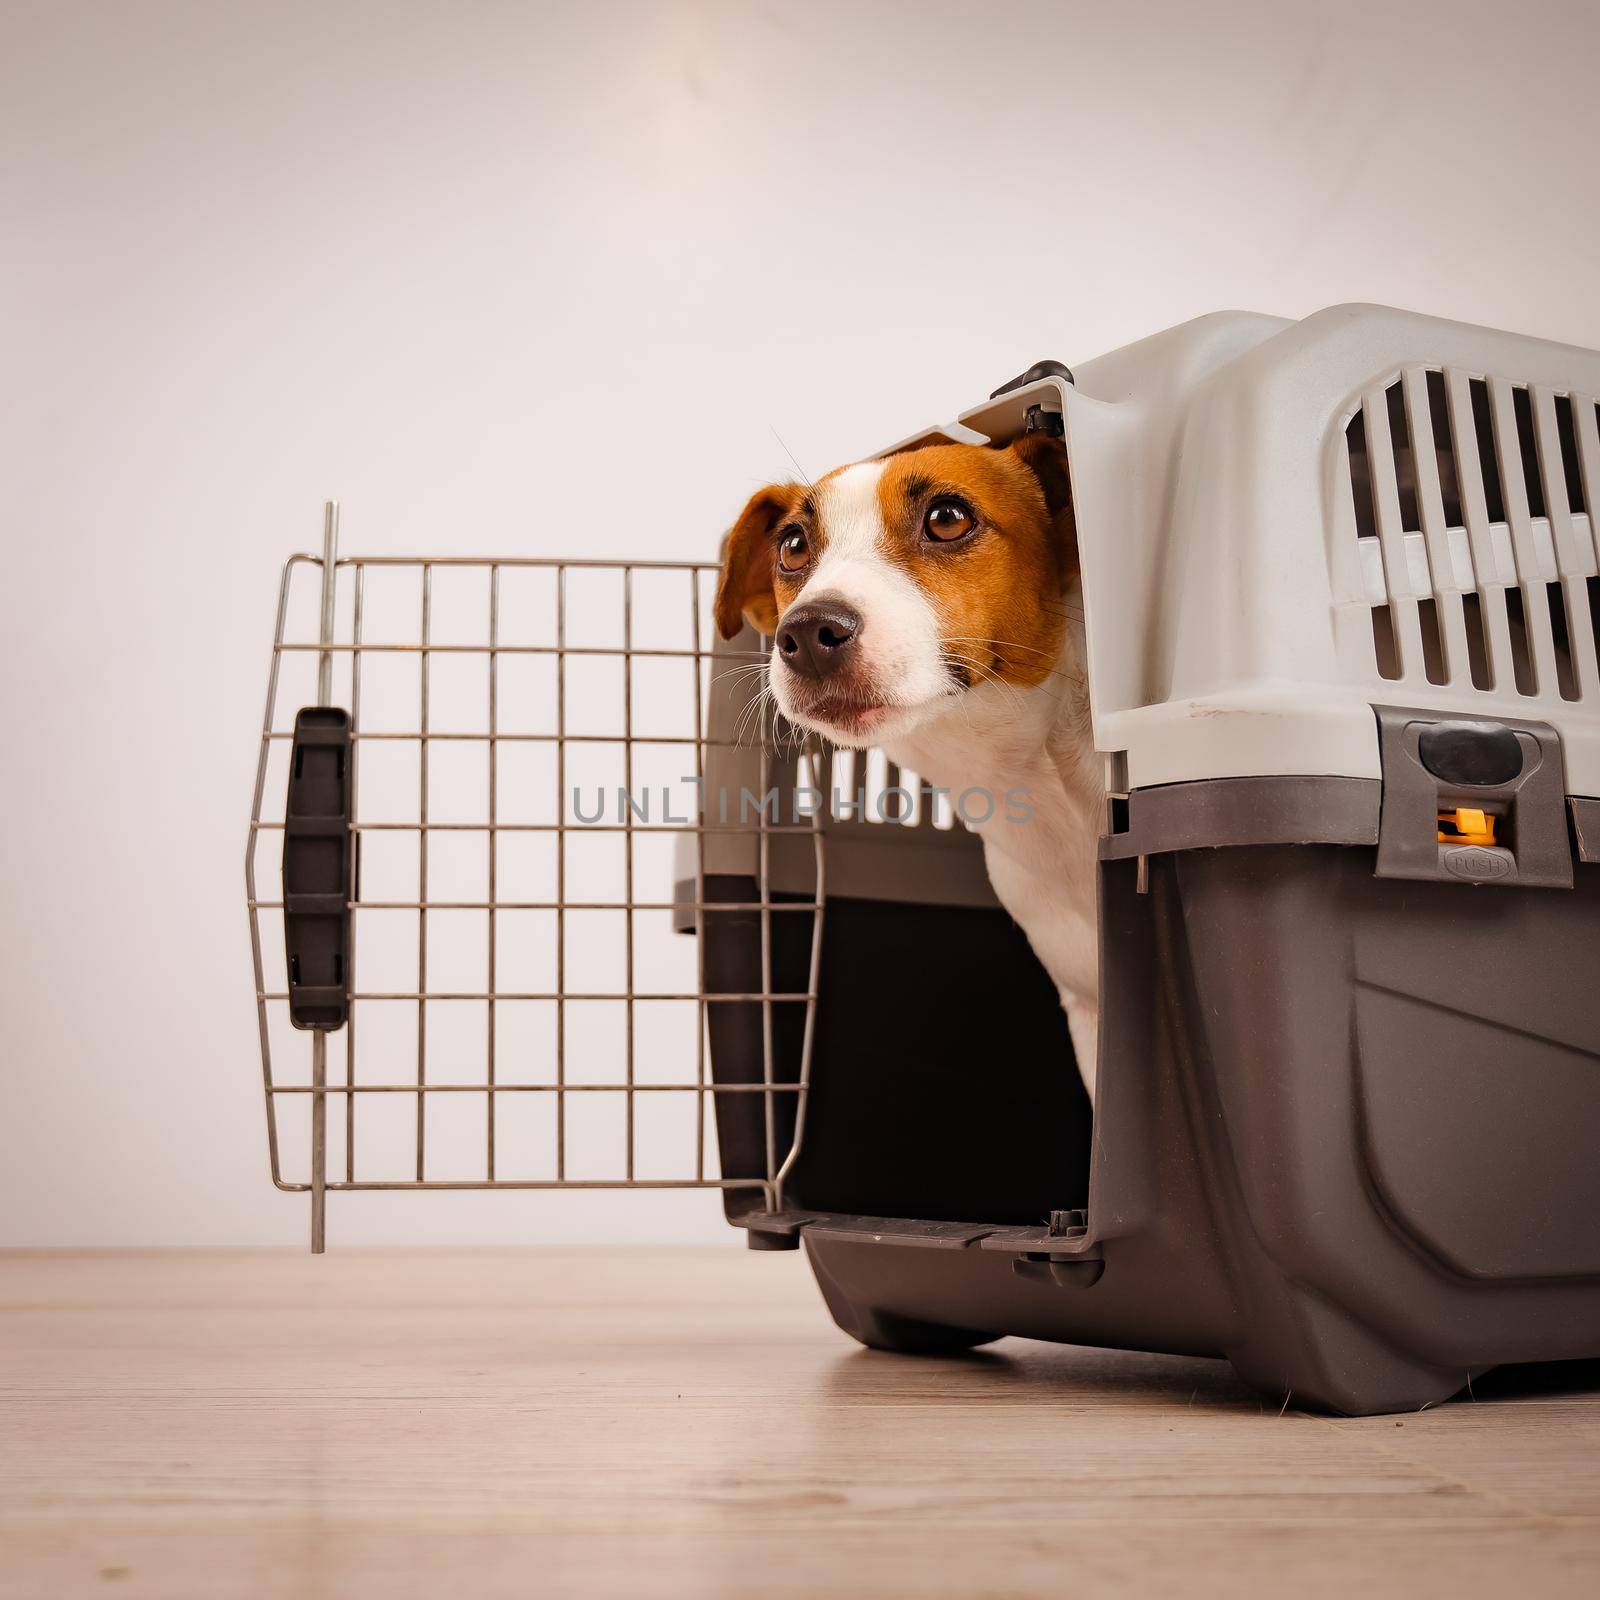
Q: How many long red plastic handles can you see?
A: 0